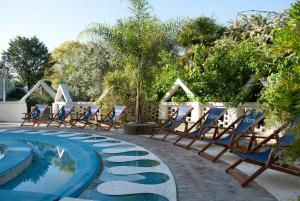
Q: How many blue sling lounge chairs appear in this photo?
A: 8